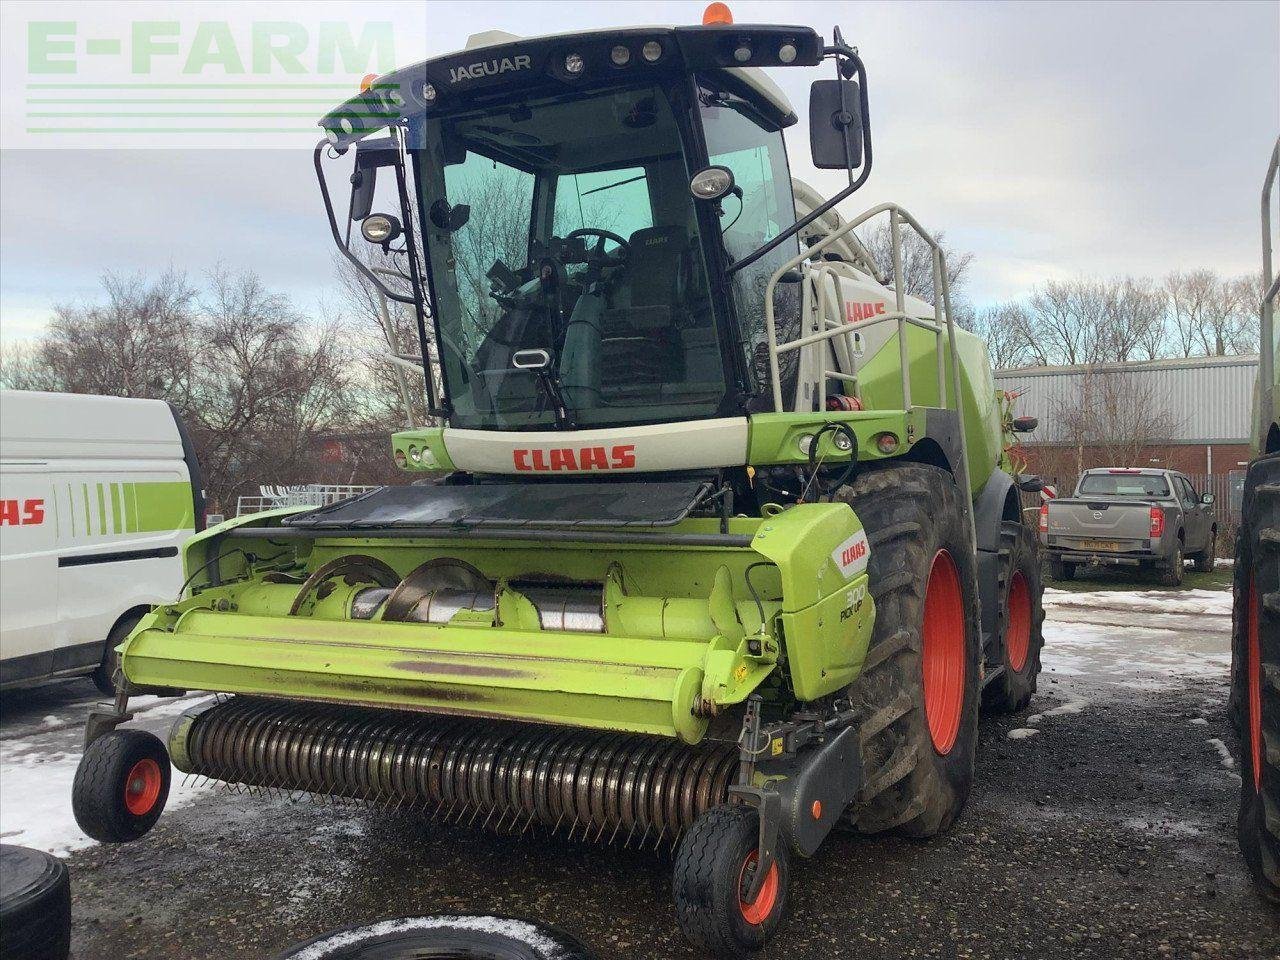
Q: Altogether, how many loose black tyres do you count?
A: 2